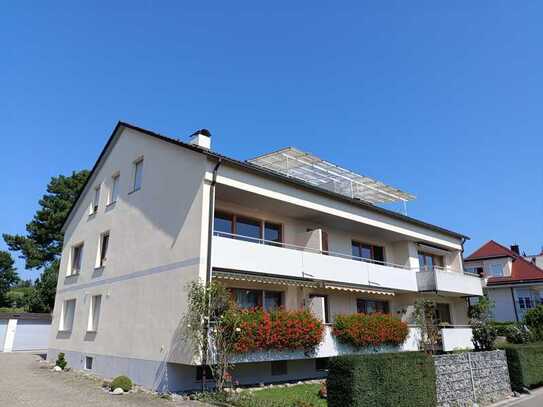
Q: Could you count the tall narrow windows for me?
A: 7